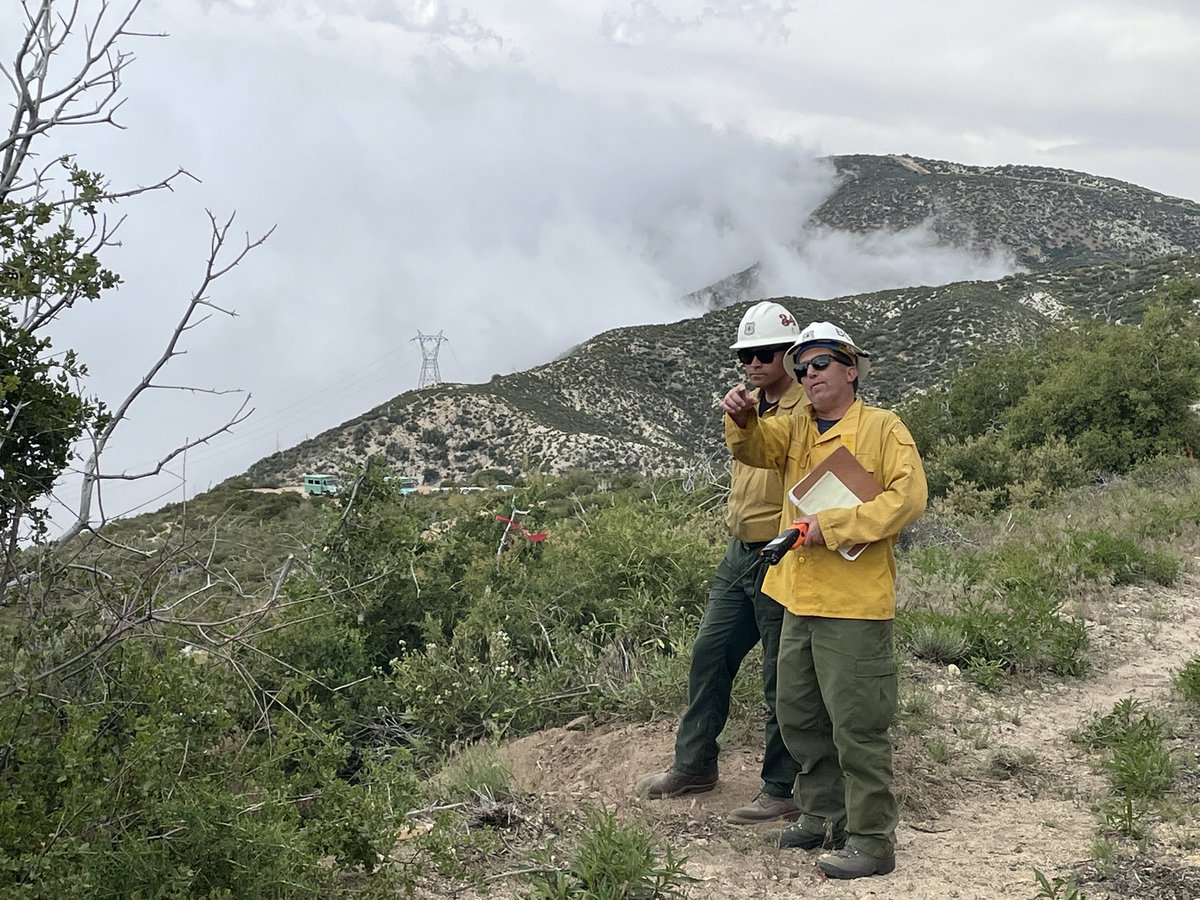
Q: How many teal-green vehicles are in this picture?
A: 2